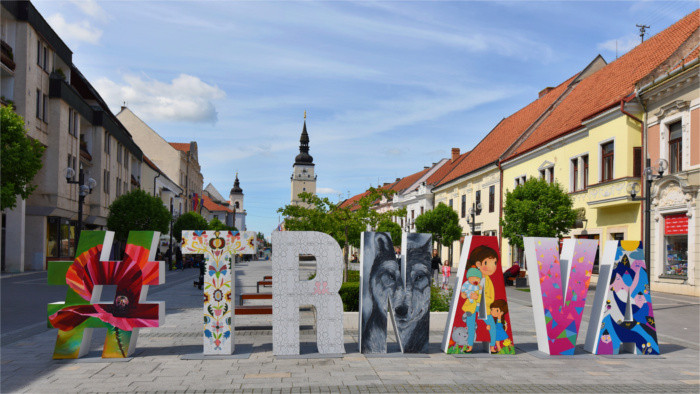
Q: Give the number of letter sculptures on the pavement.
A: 6